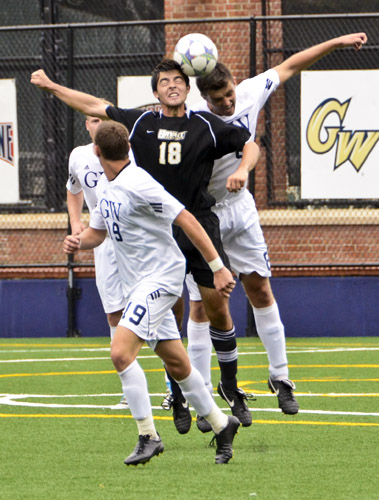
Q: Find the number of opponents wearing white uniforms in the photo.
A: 3